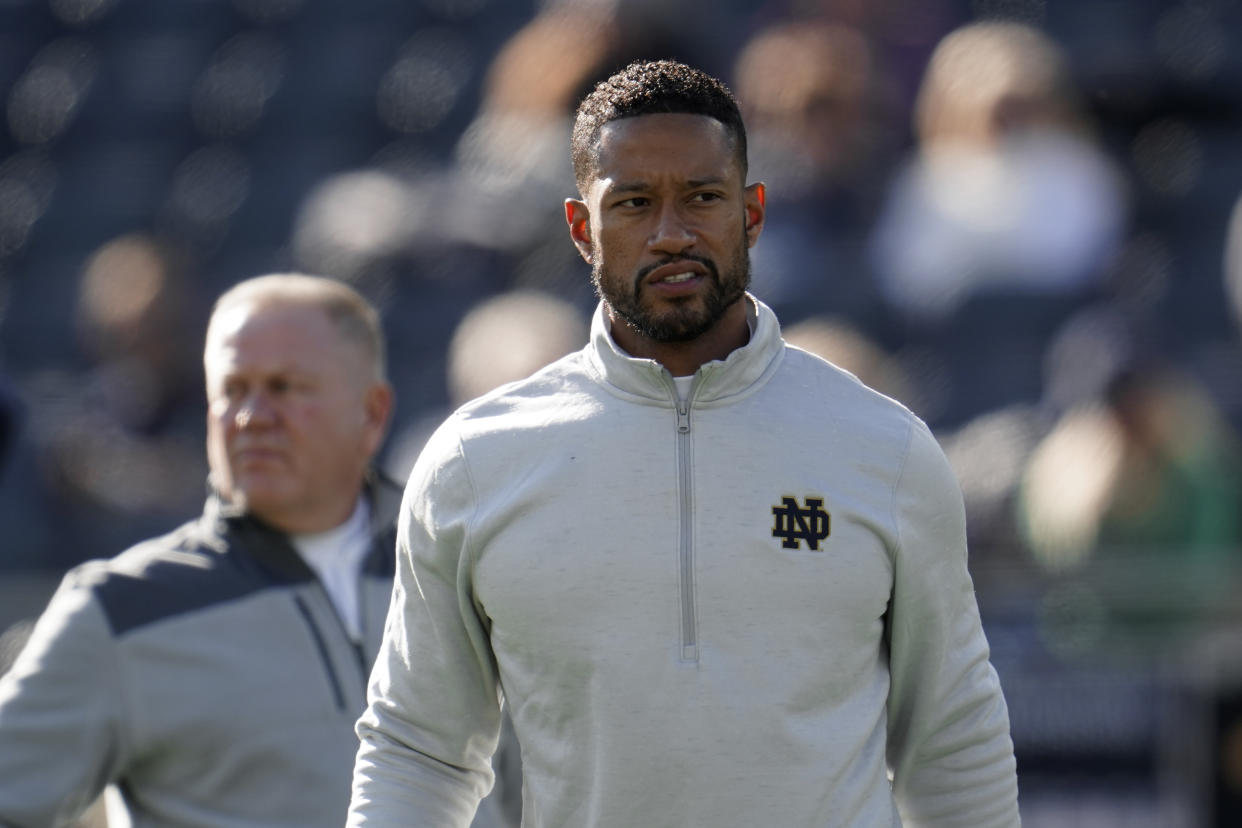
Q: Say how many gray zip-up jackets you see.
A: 2